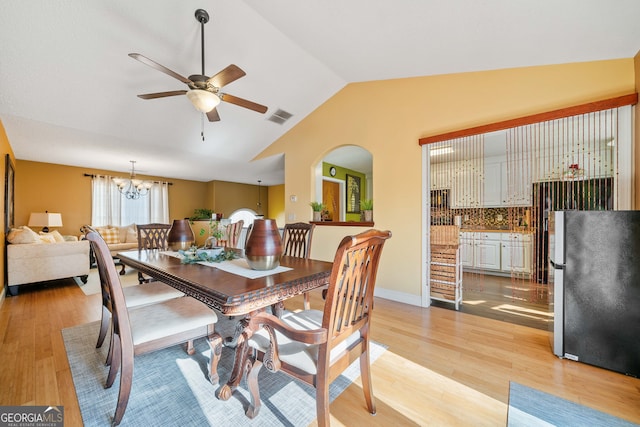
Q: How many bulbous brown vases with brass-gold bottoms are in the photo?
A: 2